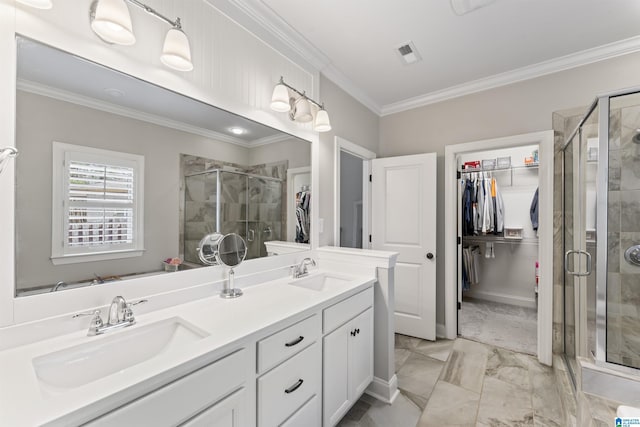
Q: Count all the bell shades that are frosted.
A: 6